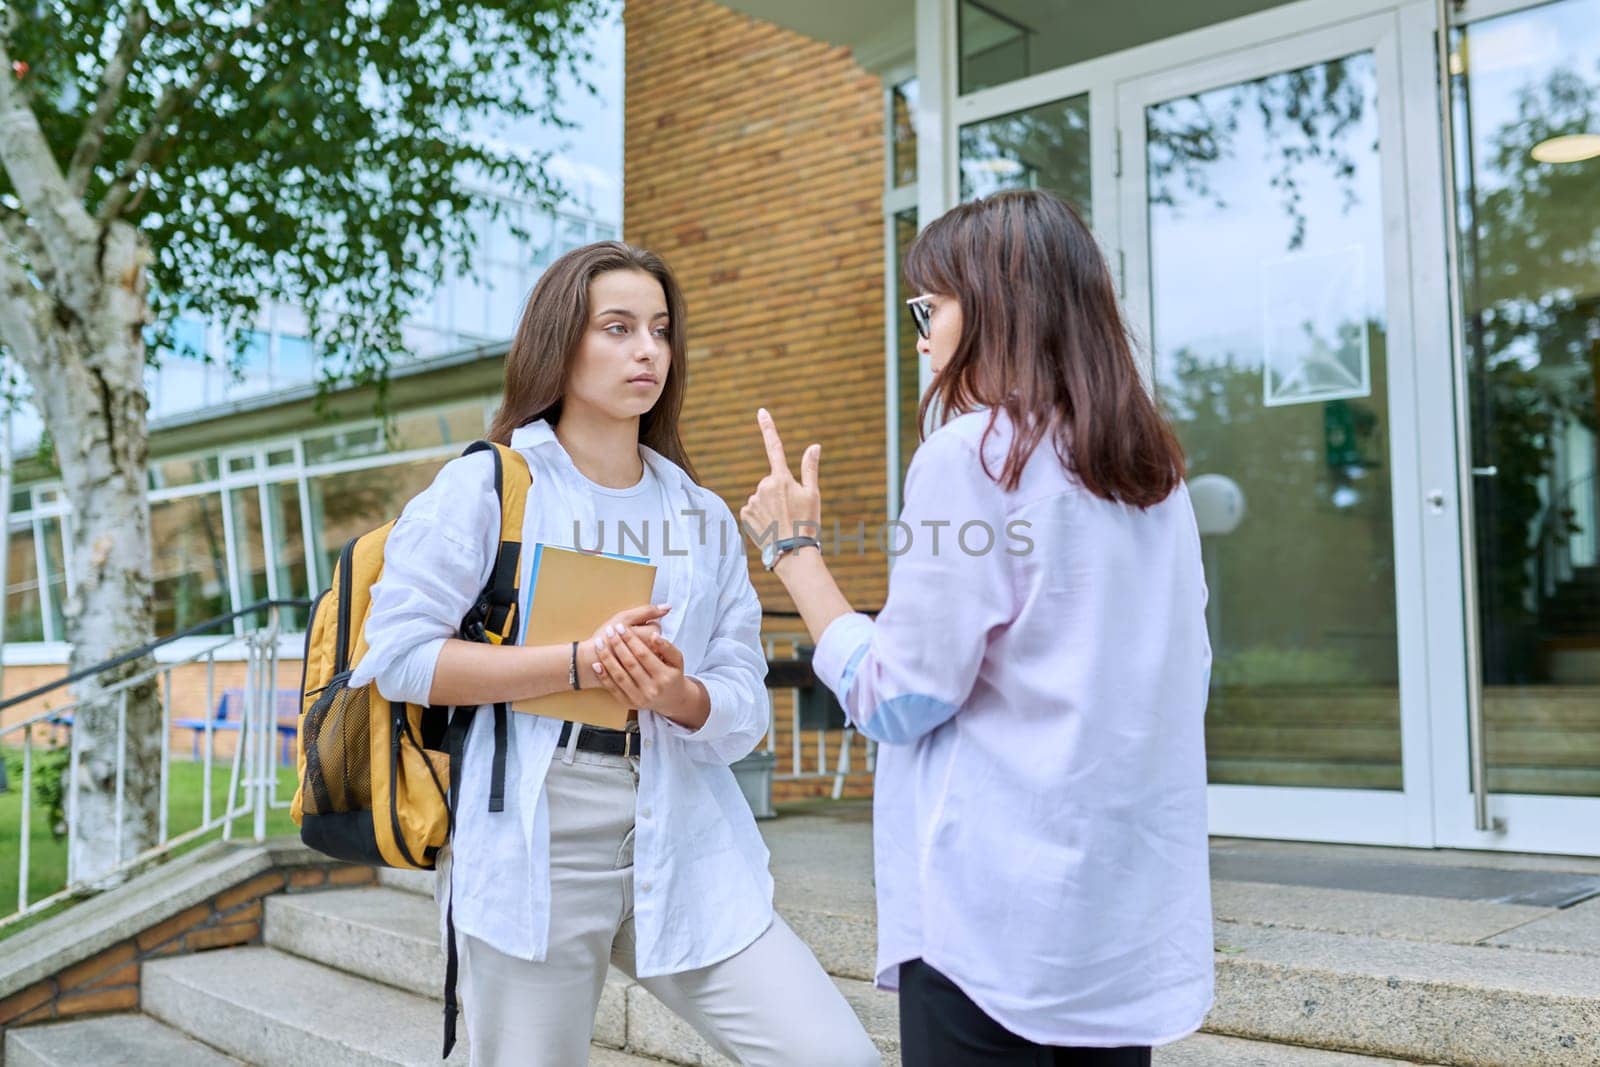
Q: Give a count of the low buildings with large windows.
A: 1